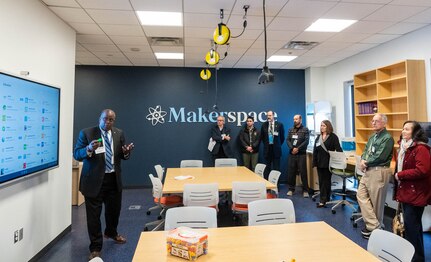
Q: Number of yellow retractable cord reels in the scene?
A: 3